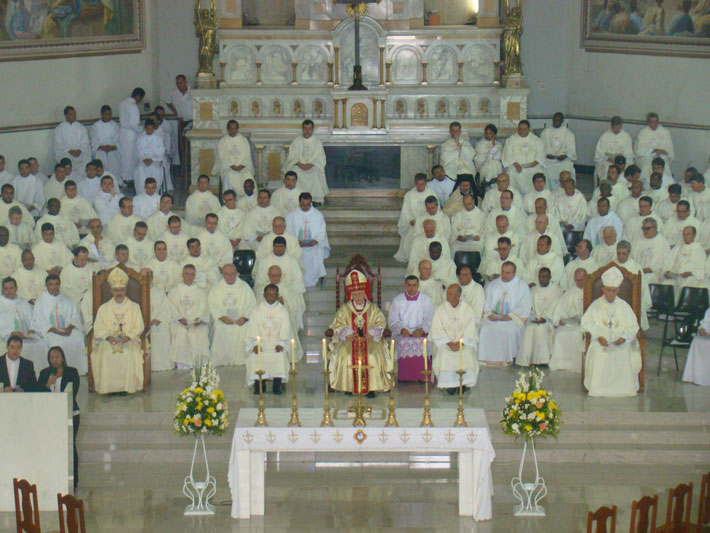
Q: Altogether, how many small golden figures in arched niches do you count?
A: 10